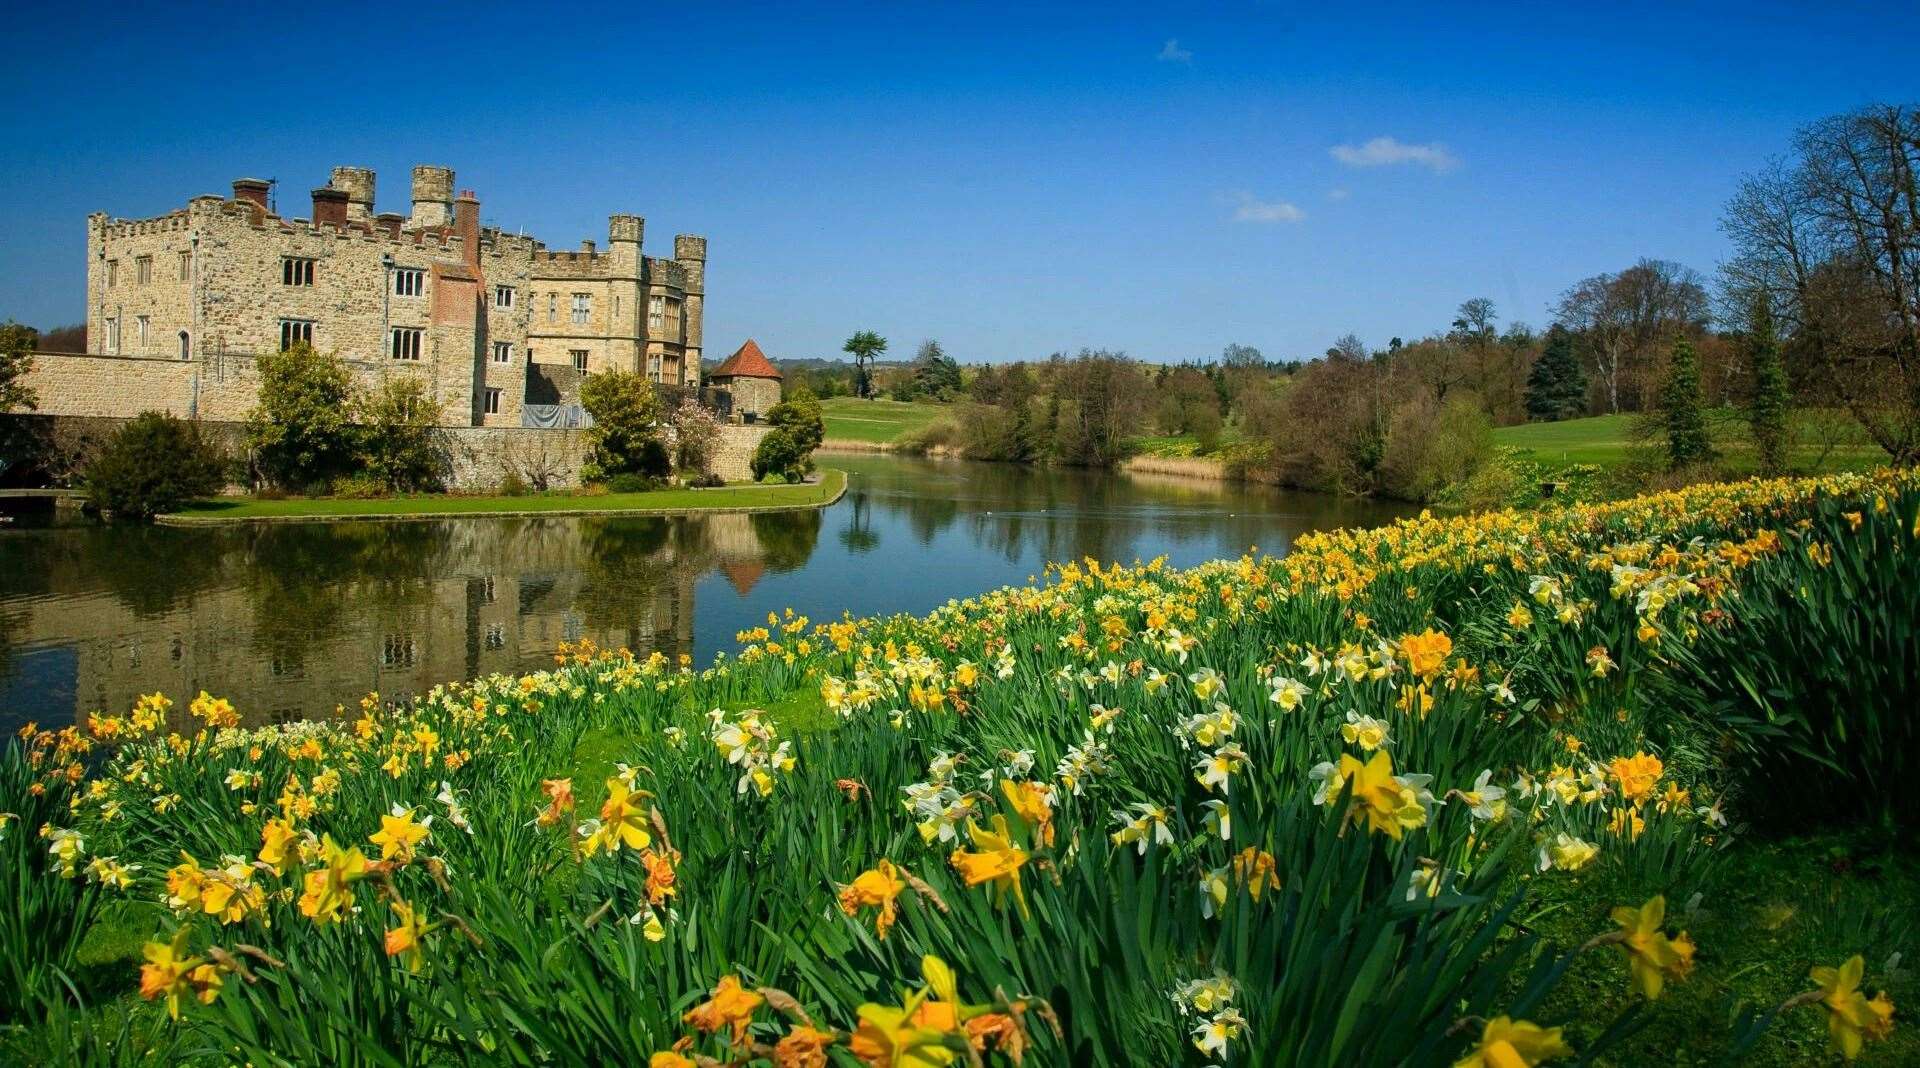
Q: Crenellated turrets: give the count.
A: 4